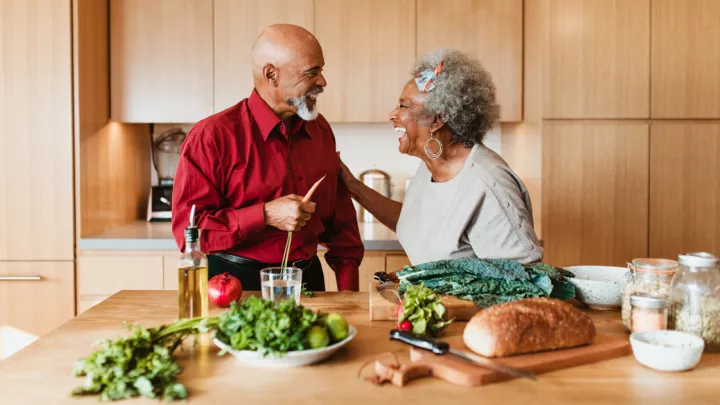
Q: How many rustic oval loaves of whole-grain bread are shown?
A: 1